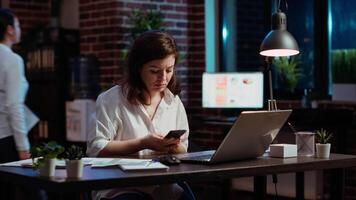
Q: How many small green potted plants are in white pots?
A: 3